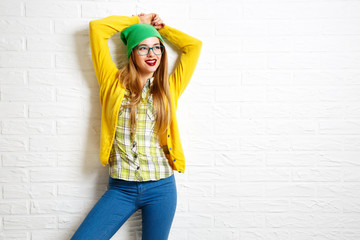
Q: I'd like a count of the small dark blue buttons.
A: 4